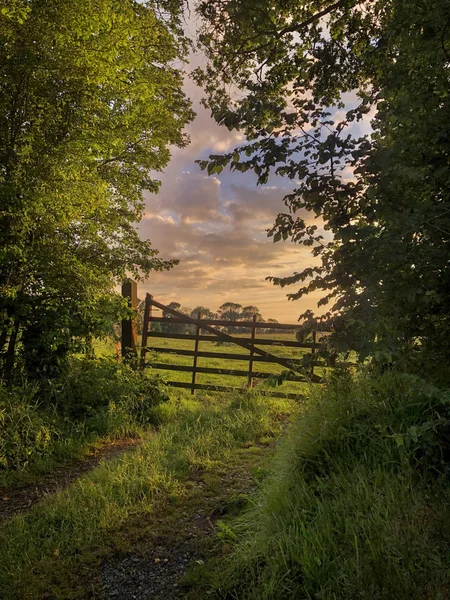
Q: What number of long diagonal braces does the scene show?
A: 1